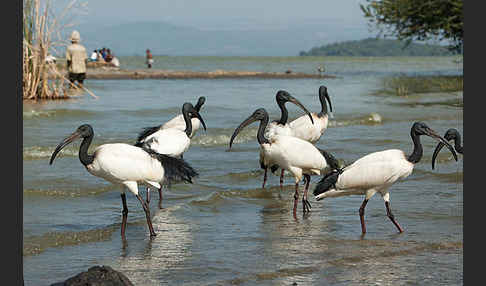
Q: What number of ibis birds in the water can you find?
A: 8